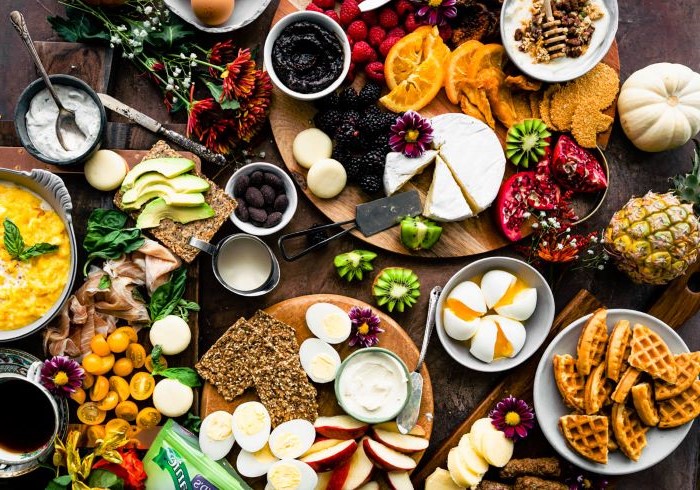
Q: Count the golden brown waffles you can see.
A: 11